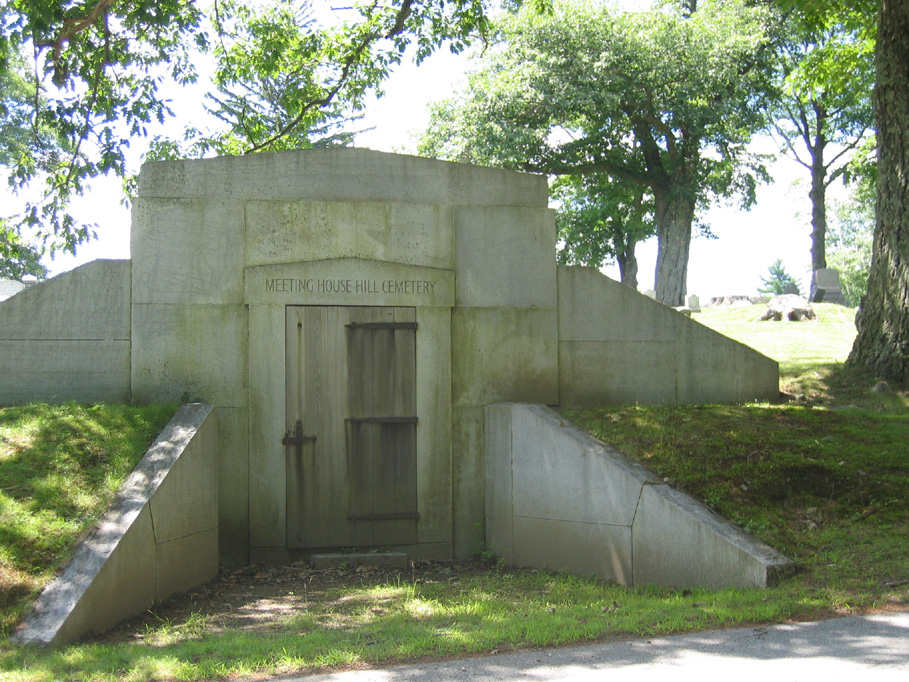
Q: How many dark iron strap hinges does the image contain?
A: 3